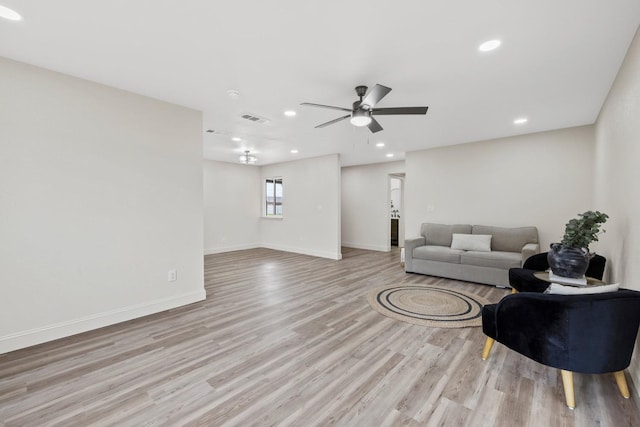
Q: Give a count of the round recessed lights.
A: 8